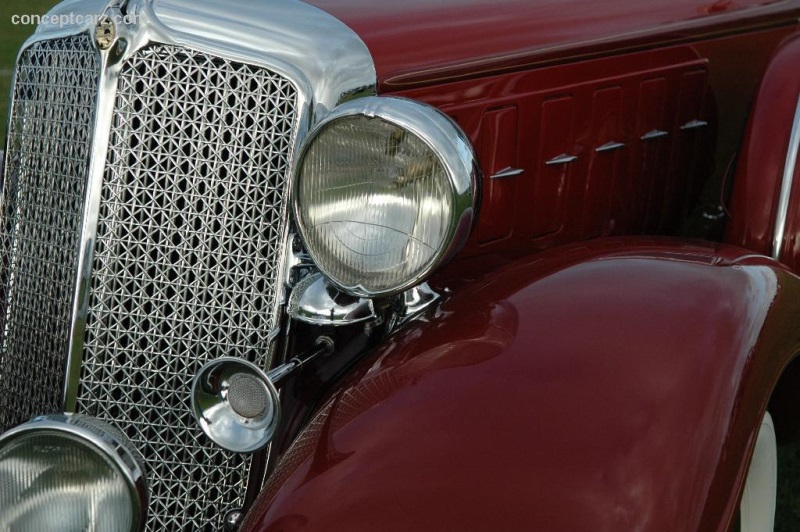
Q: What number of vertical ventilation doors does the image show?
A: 5